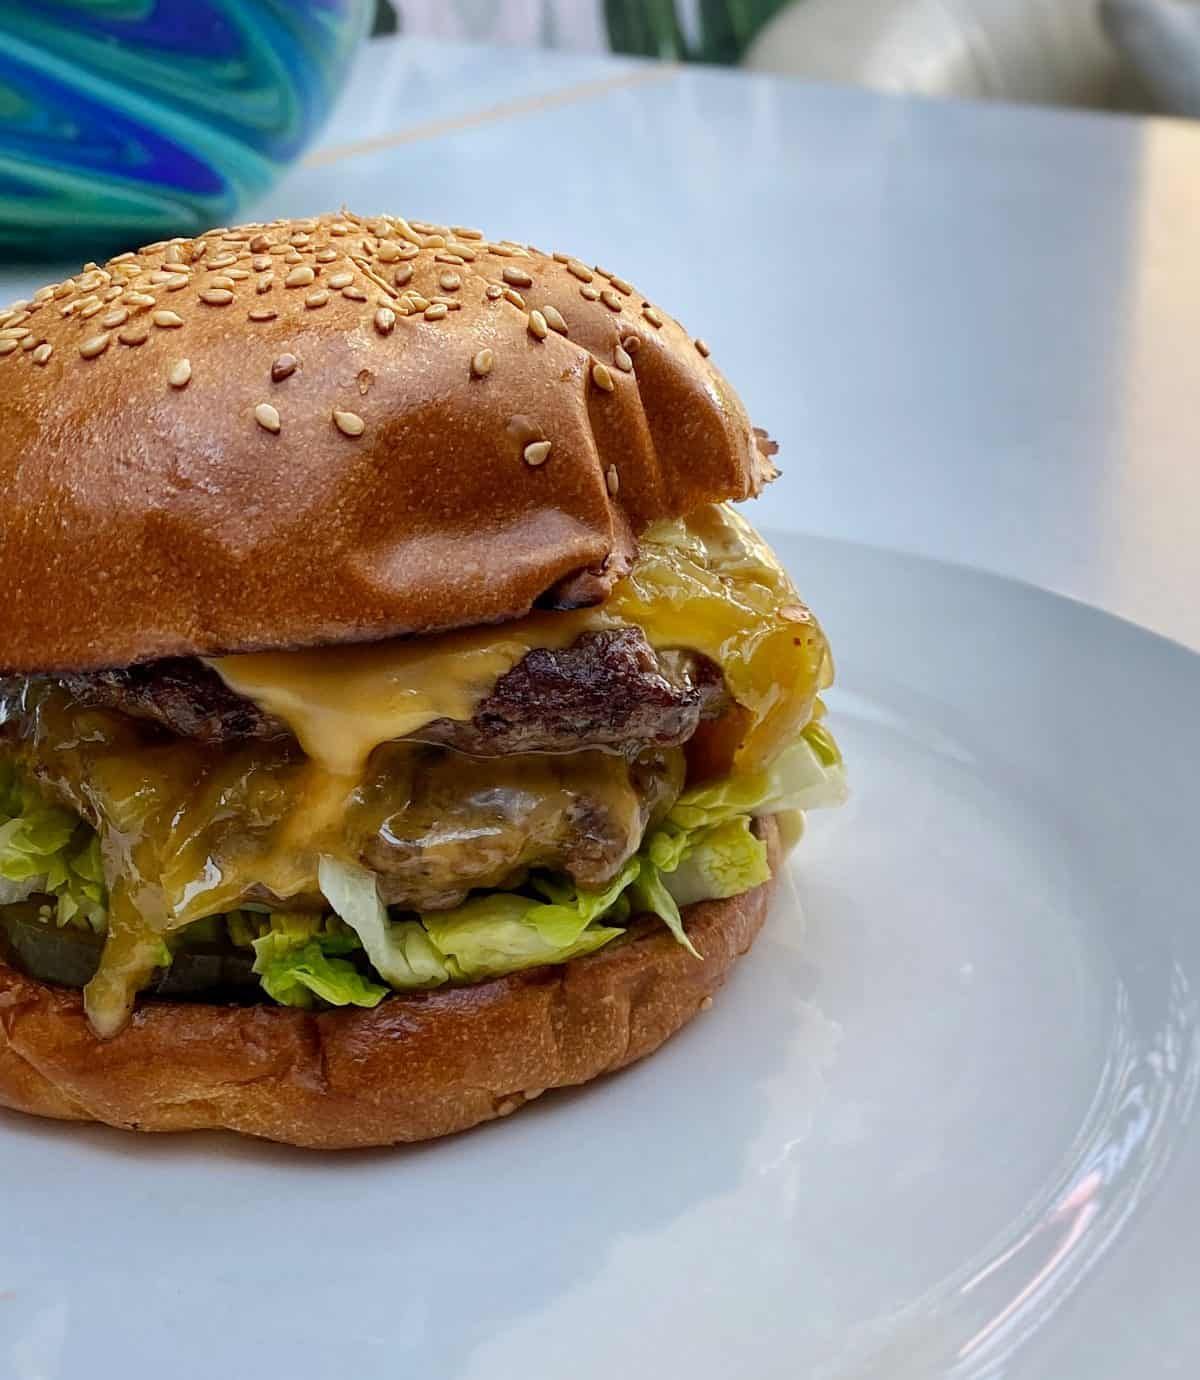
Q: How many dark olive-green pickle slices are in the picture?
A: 2